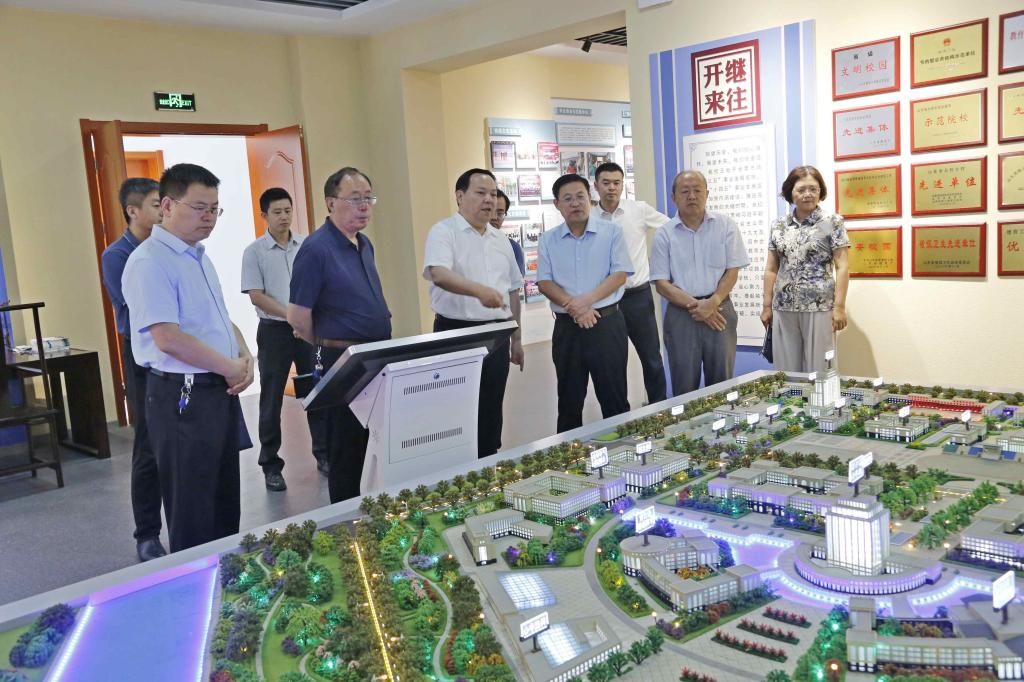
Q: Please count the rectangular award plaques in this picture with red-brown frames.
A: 12